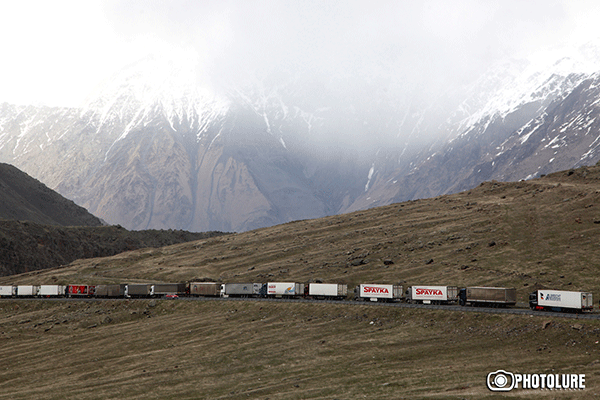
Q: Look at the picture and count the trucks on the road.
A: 15